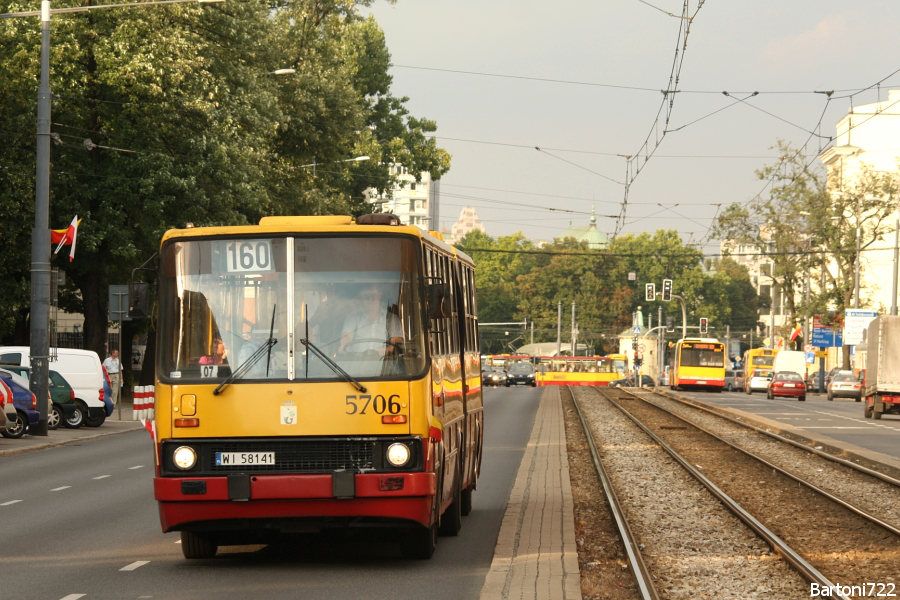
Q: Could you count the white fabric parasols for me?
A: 0